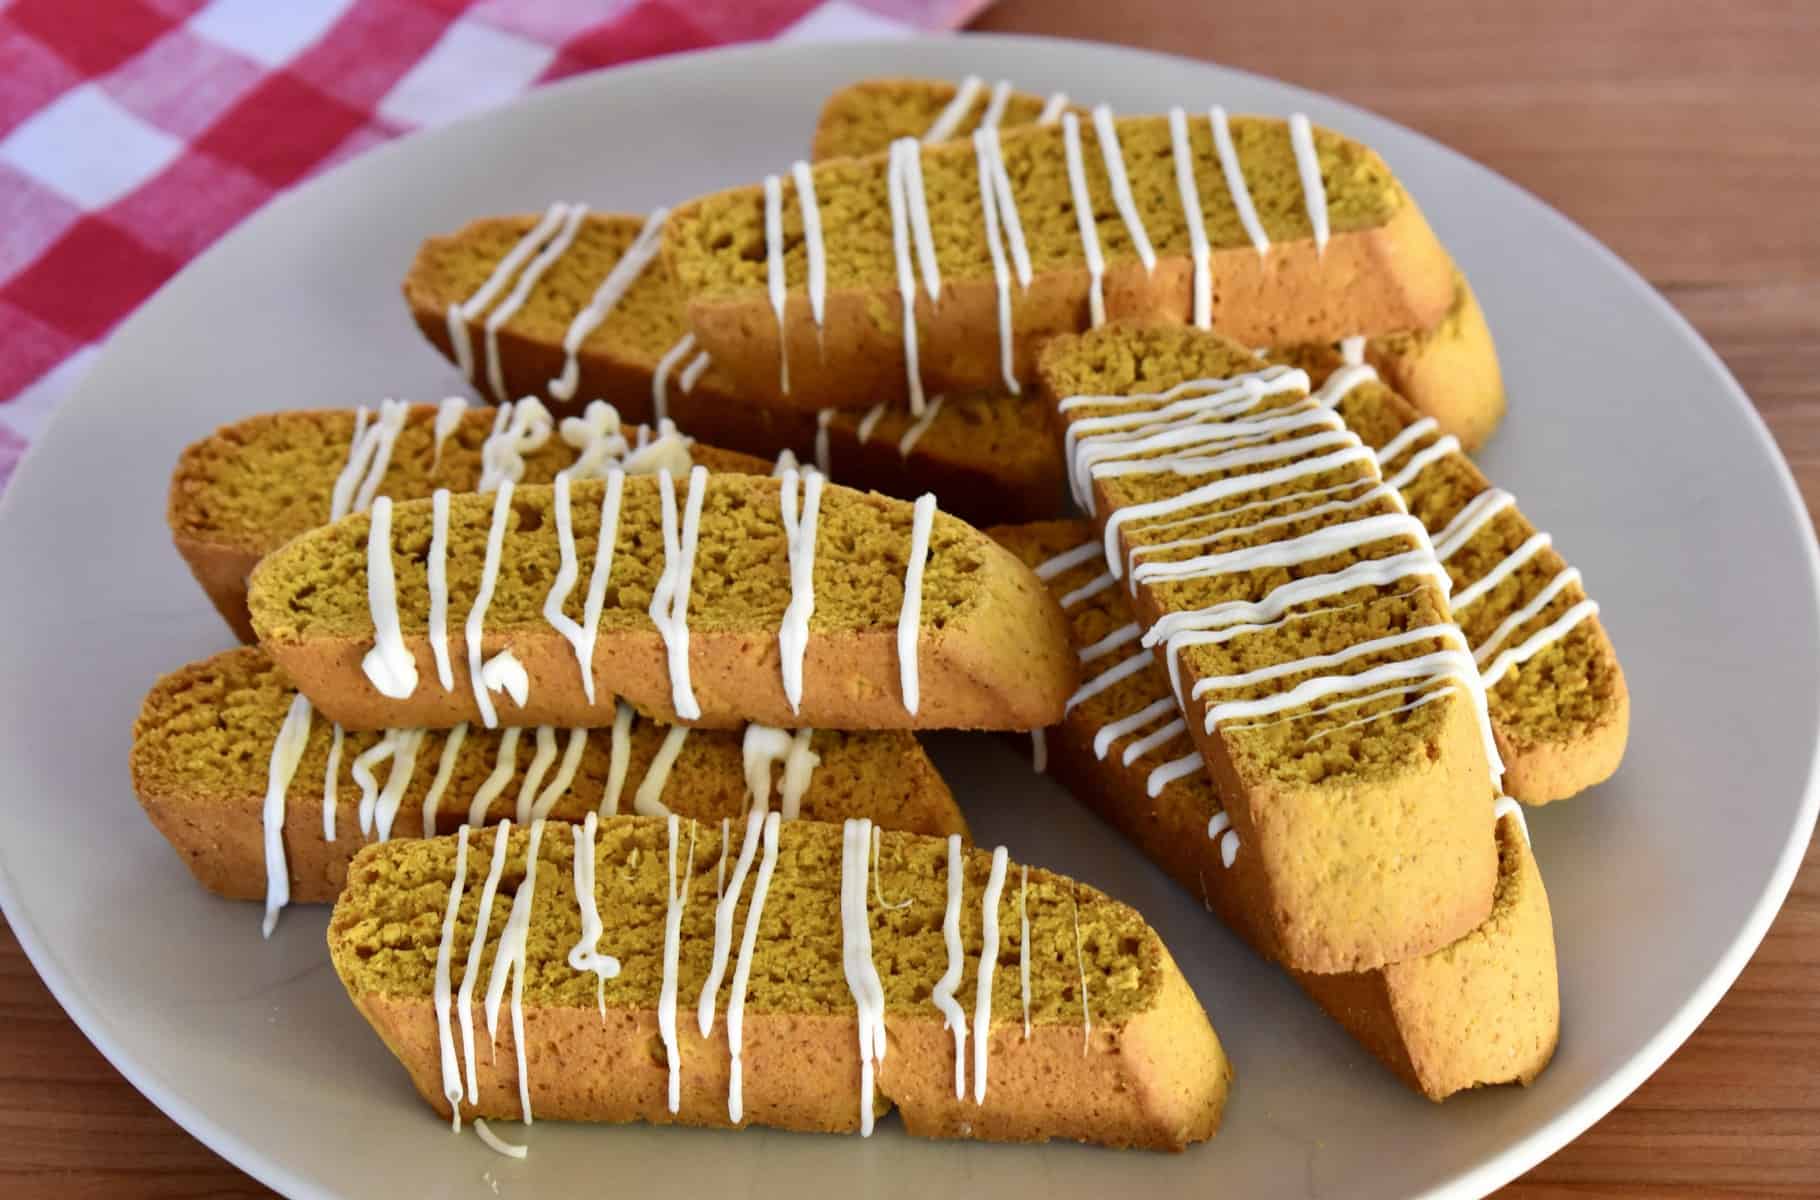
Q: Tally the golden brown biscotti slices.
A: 10